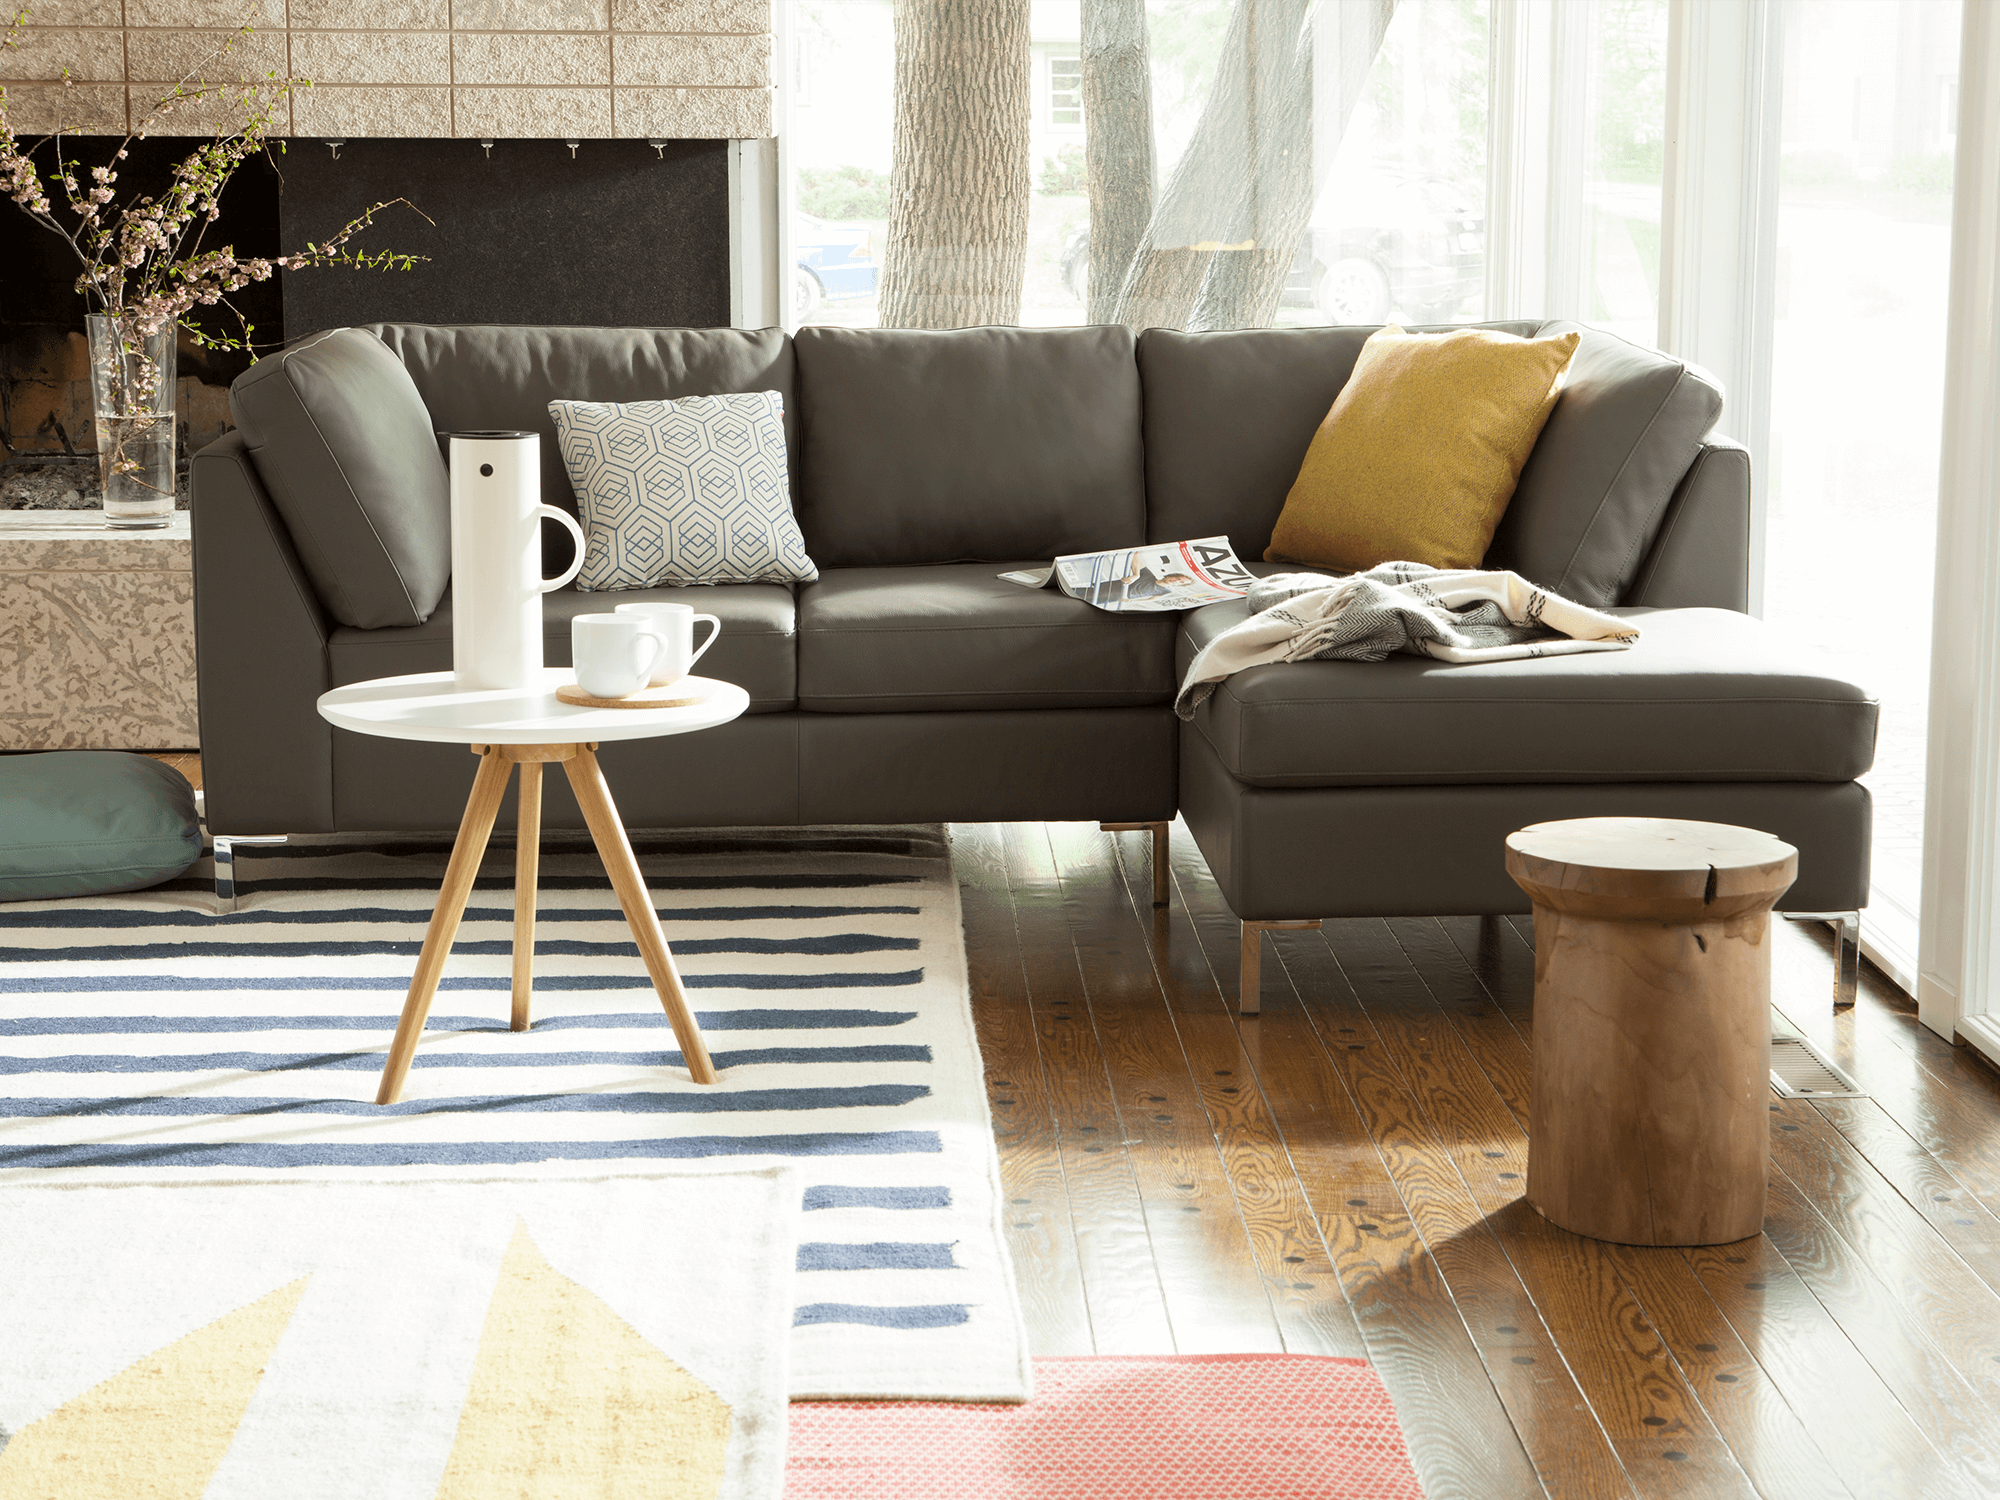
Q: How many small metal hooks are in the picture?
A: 4